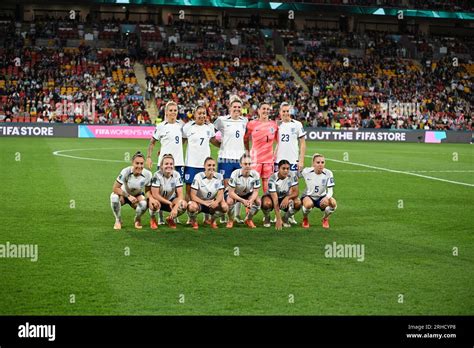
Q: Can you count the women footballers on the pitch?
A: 11